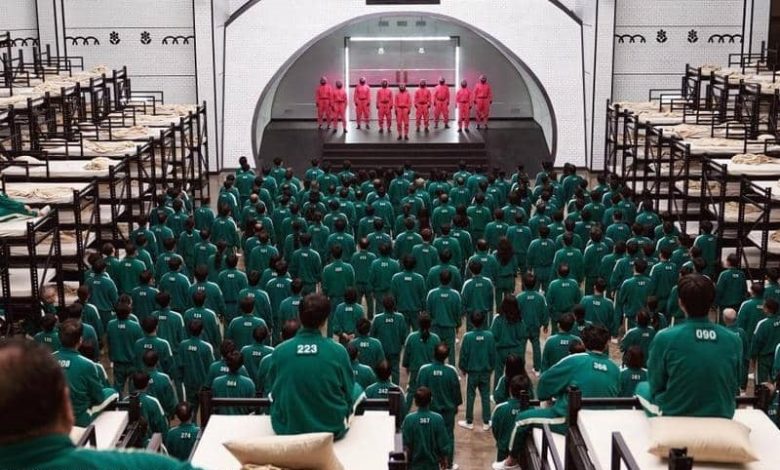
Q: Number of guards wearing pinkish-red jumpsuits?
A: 9